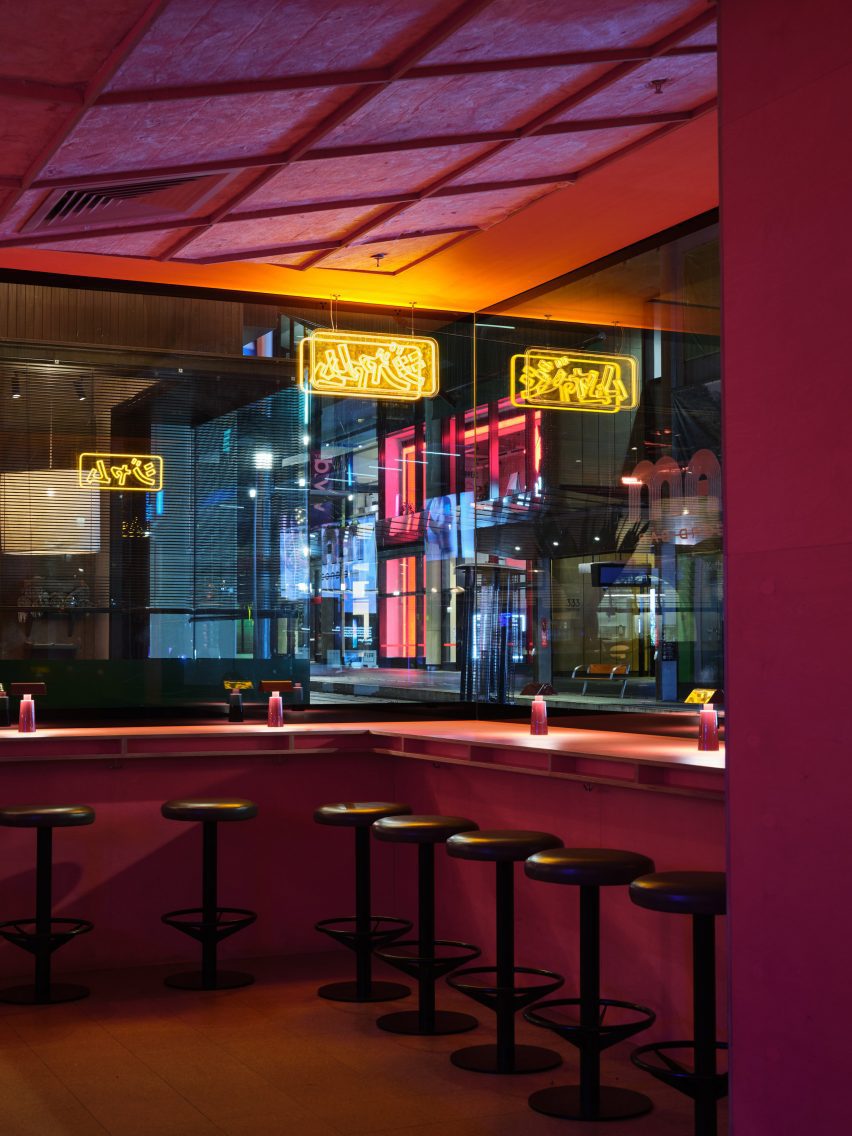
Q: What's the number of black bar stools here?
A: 7